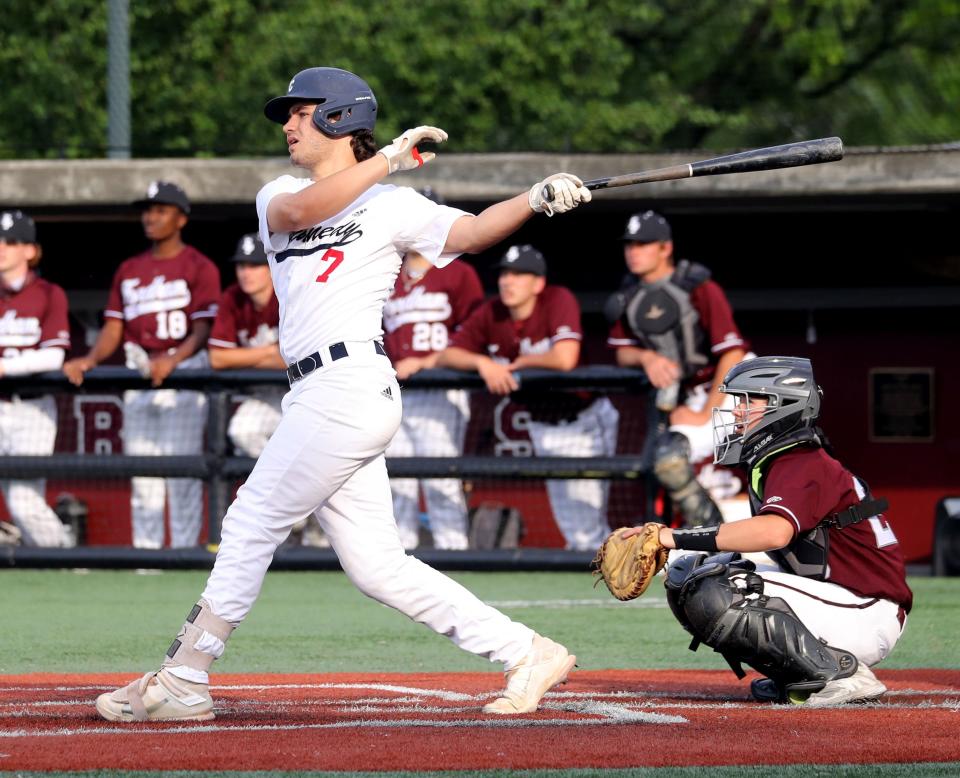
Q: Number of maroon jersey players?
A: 7